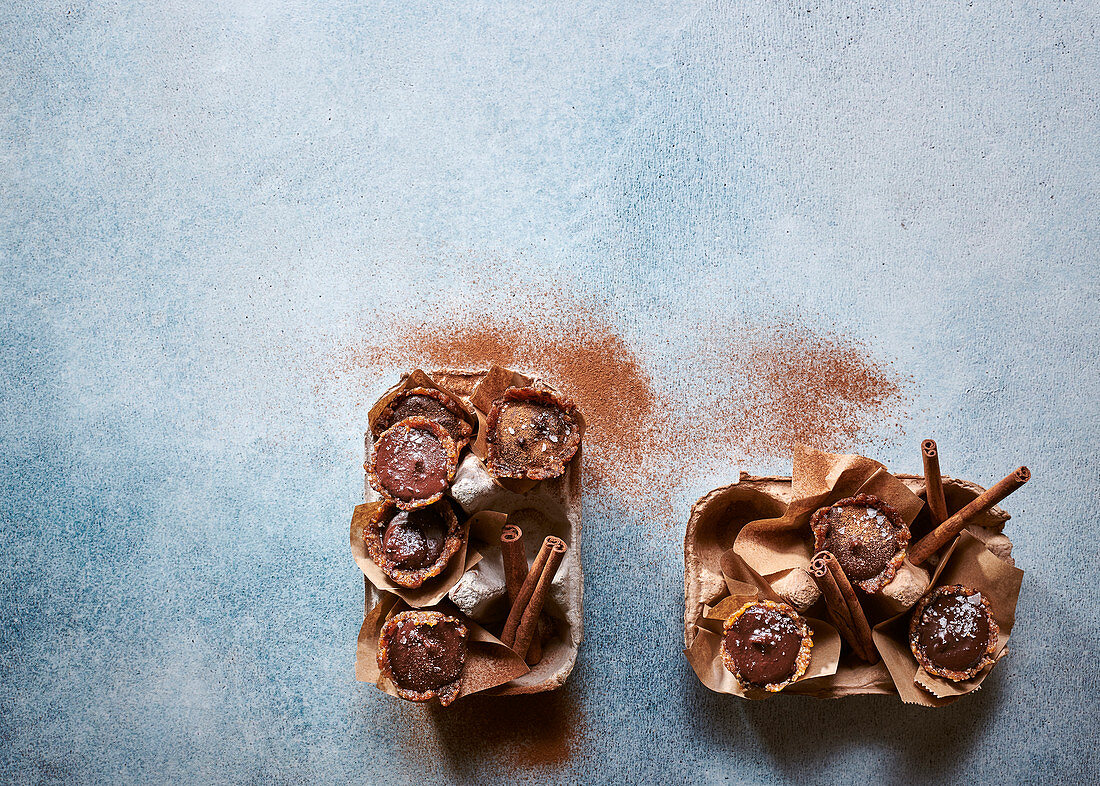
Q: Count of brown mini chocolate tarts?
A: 8